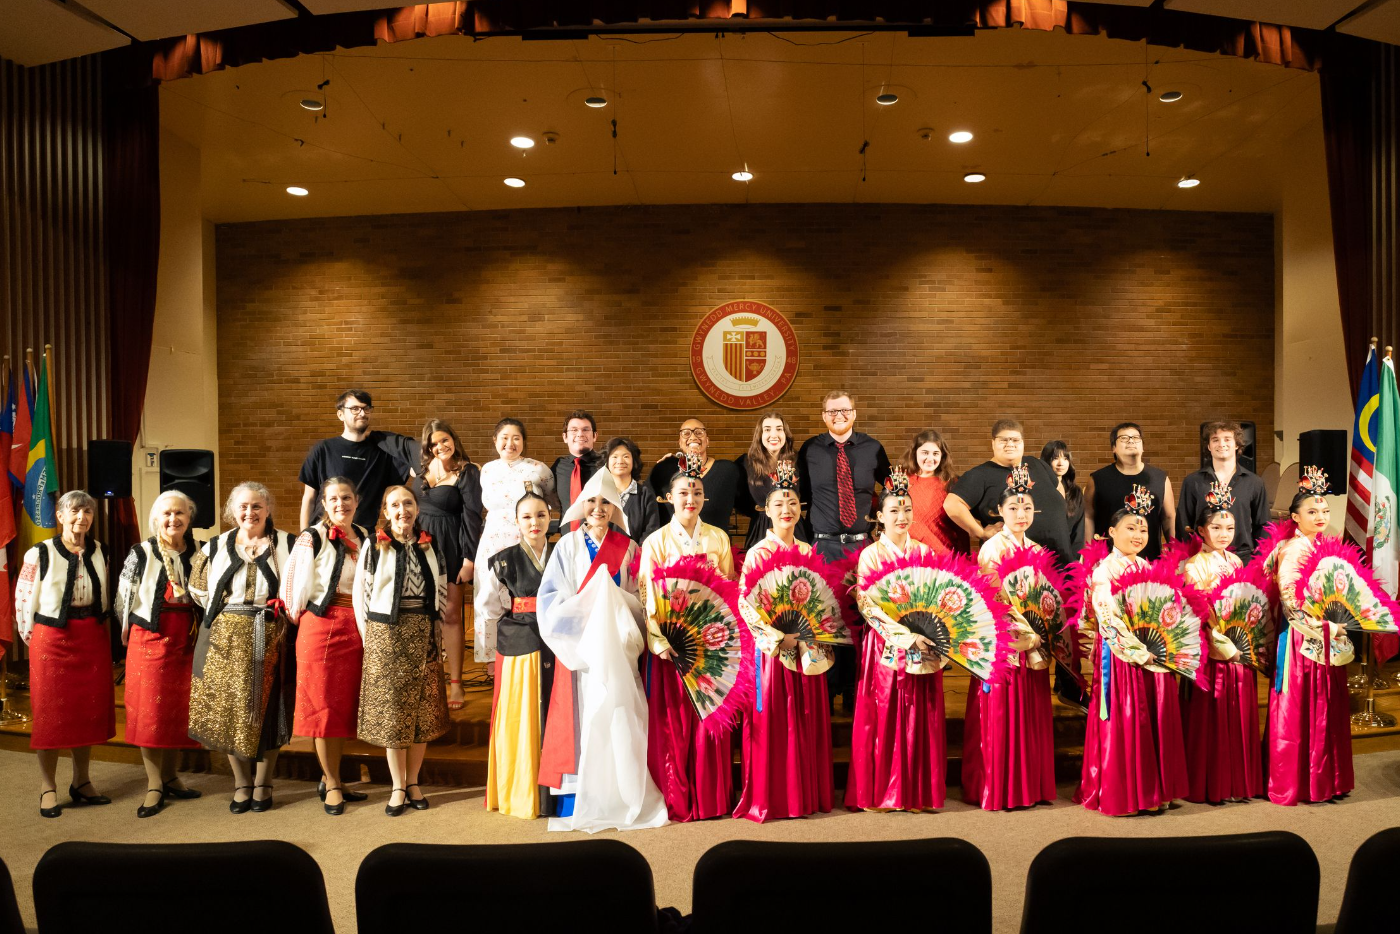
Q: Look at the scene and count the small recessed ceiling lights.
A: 11